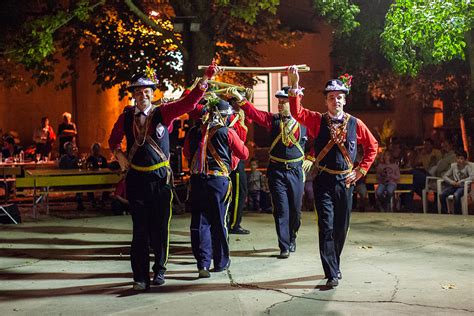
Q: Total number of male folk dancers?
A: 5